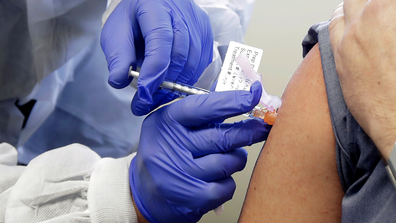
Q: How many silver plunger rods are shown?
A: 1